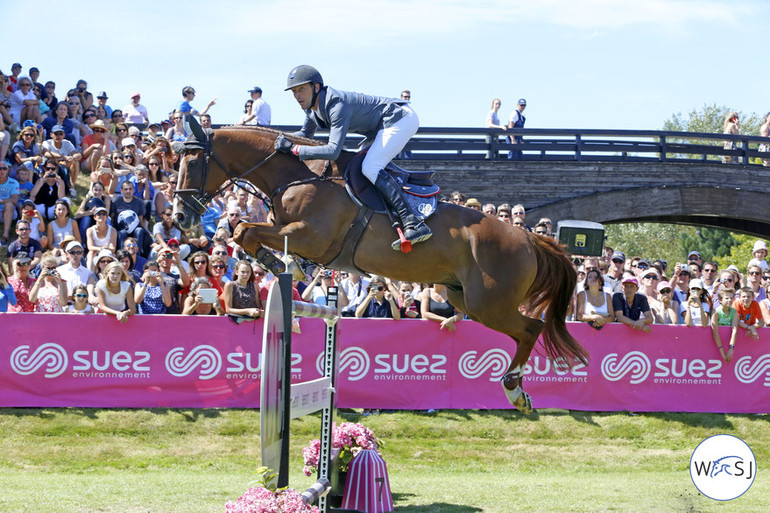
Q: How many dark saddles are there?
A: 1